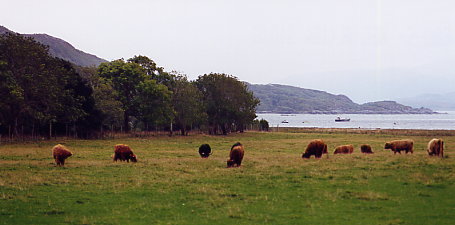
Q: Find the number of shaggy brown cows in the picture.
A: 8